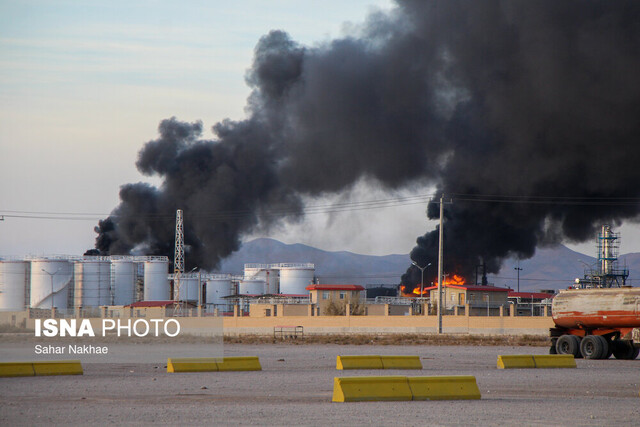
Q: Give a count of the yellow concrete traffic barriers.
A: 5